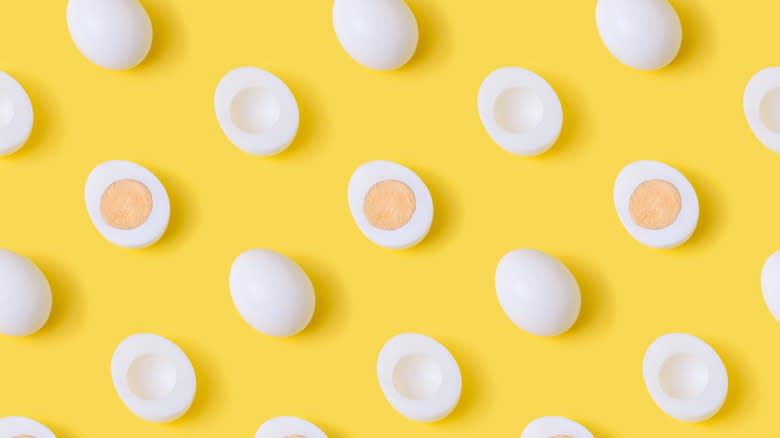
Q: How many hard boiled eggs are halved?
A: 13